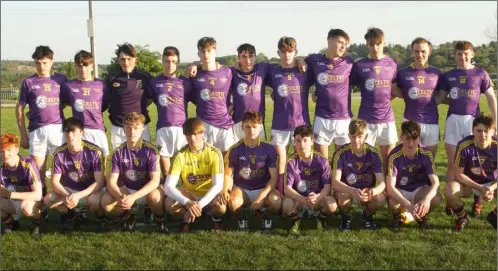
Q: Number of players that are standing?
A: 11